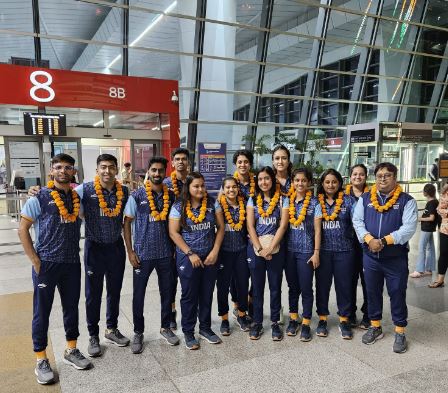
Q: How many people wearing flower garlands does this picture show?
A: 13